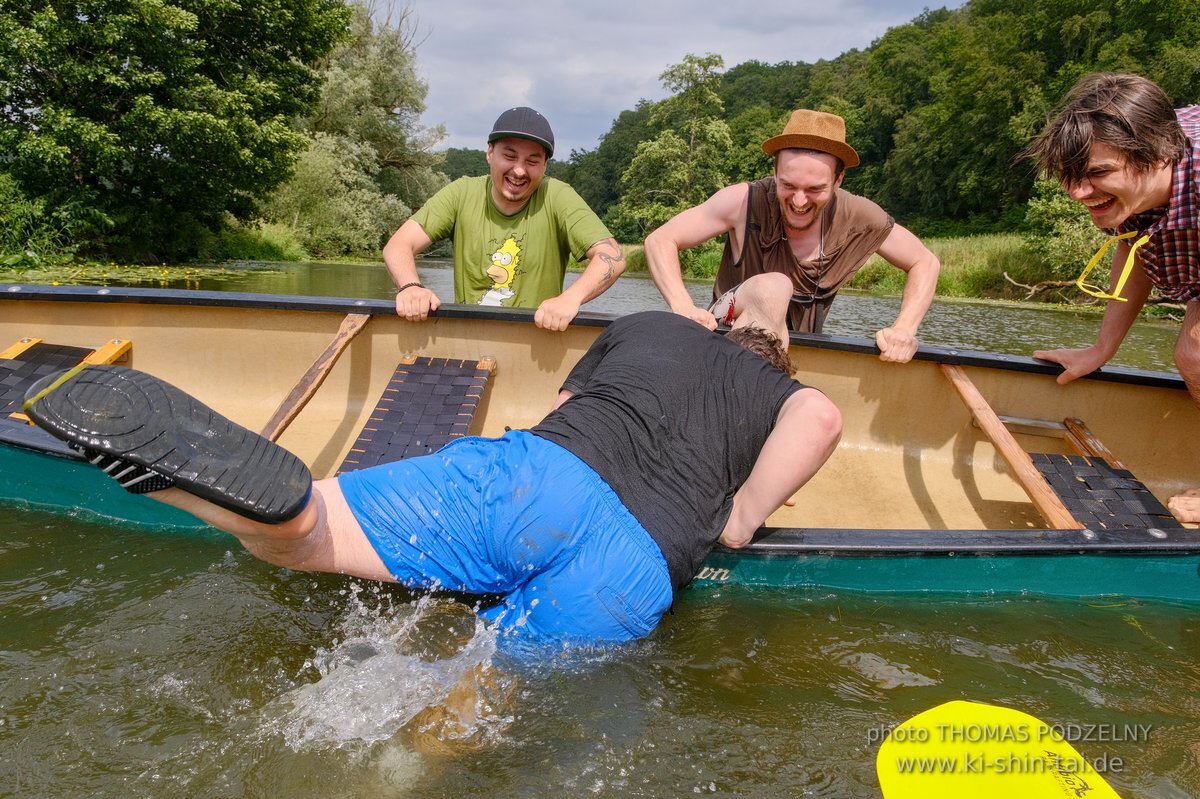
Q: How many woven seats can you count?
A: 3